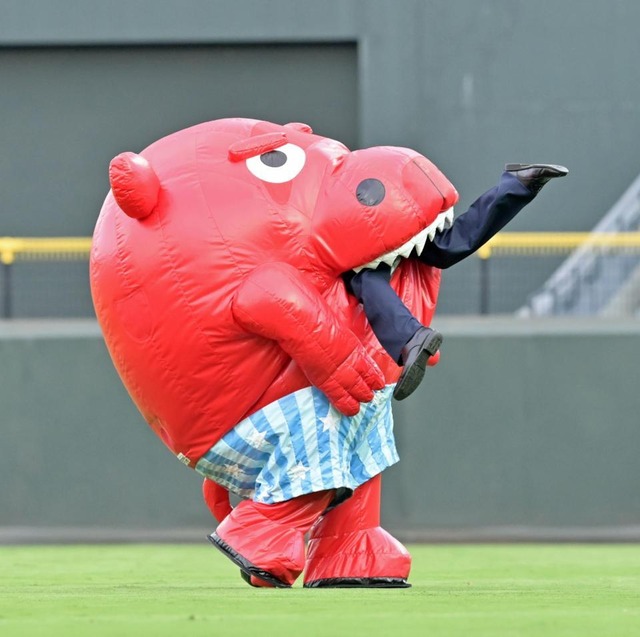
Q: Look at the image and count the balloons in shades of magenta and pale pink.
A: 0